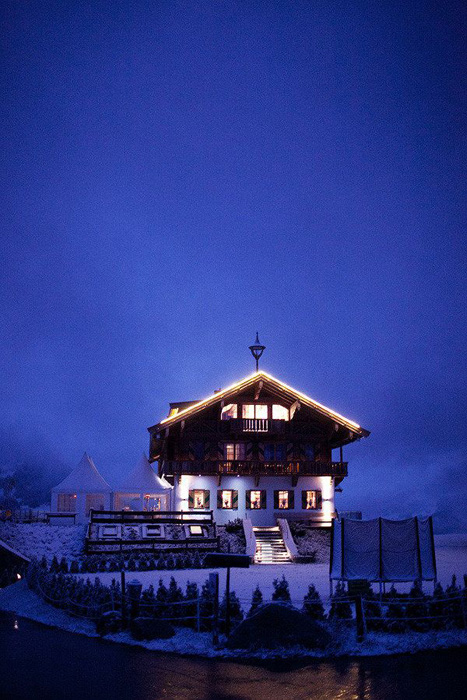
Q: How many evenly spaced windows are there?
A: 5